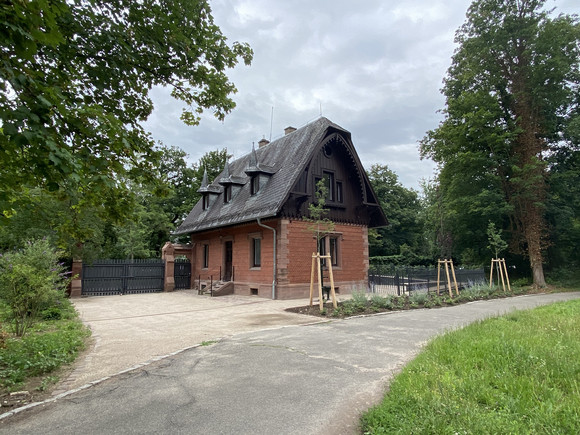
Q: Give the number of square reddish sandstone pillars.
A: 2